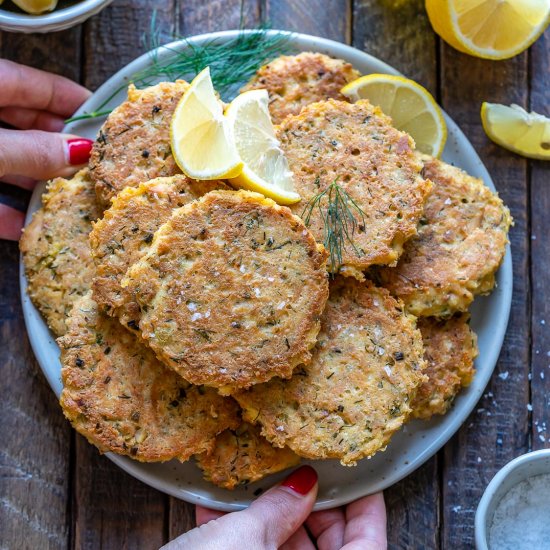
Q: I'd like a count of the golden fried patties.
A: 11